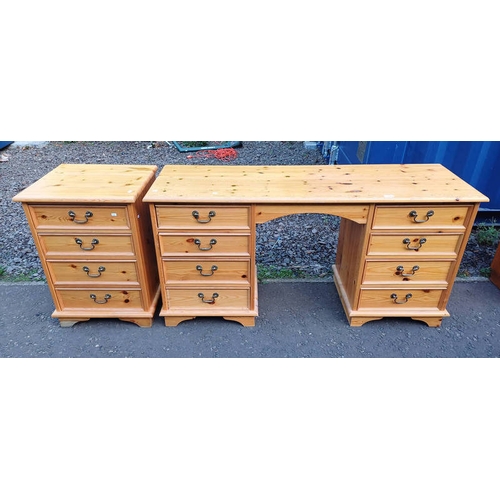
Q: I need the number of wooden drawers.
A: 12